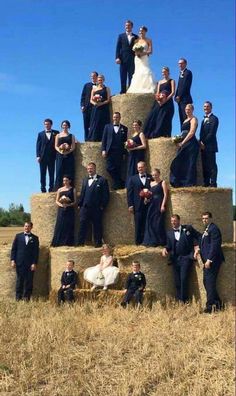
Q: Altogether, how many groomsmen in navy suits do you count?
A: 10